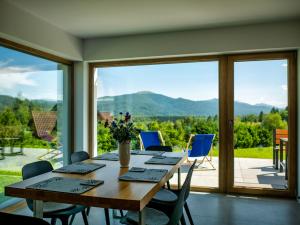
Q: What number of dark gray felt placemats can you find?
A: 6